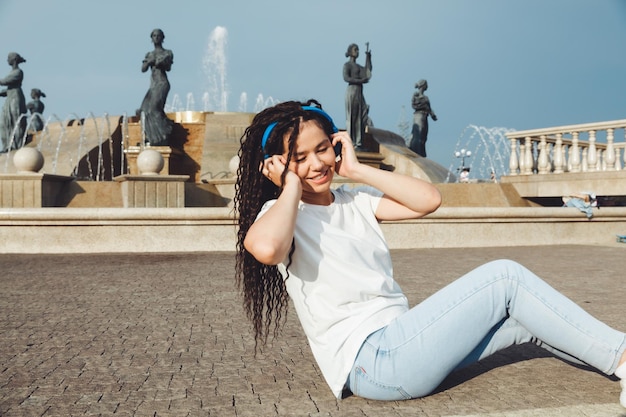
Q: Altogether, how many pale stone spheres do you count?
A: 3